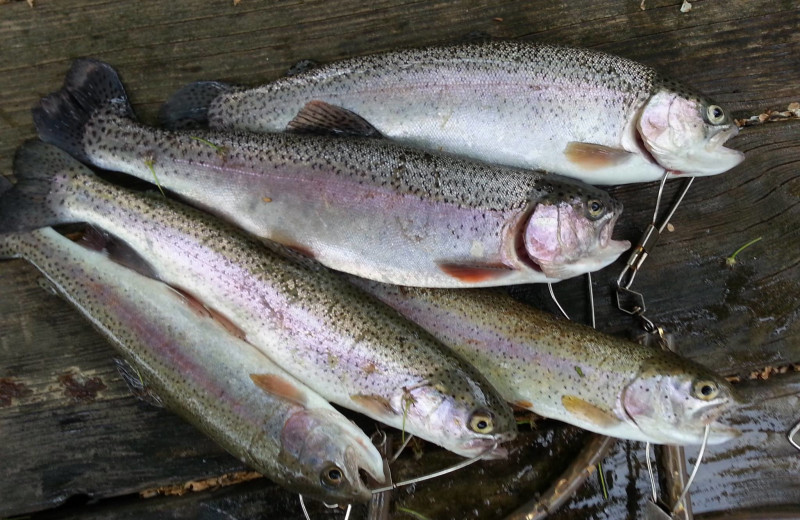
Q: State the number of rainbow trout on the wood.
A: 5